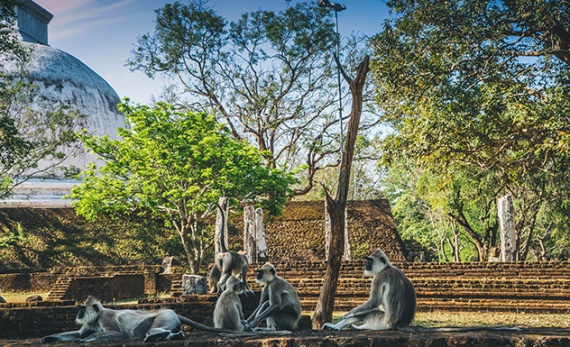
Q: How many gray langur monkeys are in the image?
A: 5